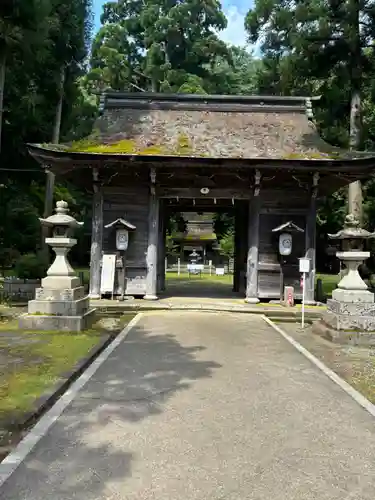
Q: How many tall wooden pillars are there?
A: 4